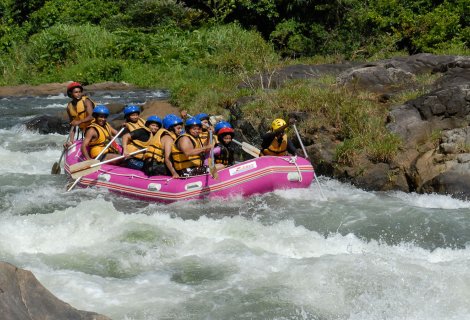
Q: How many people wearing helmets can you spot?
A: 10